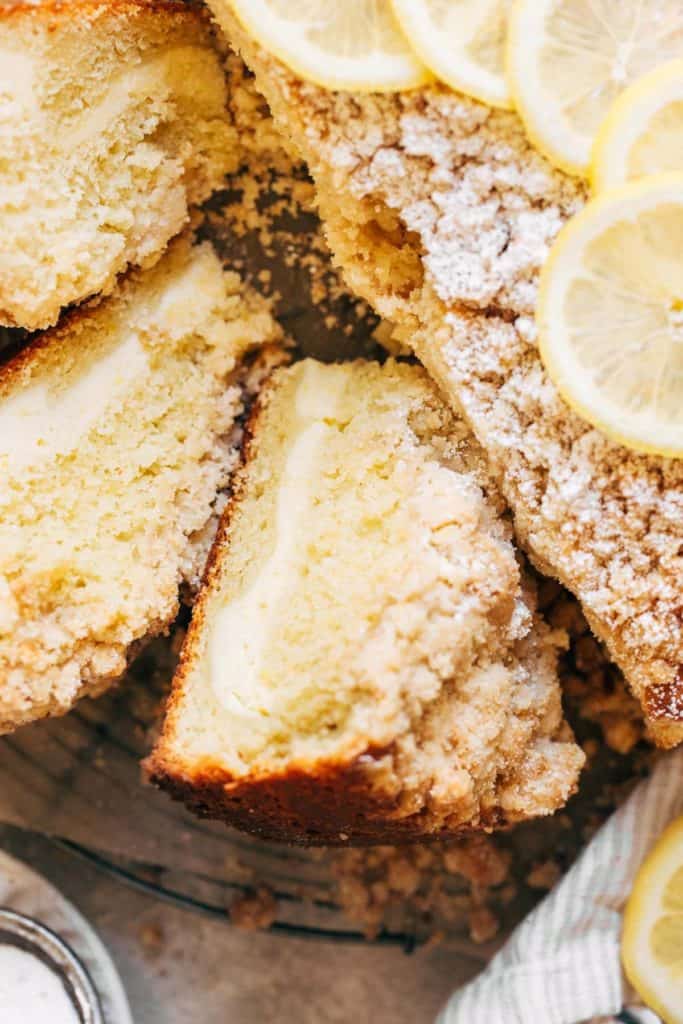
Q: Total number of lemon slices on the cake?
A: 5